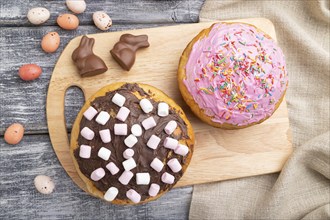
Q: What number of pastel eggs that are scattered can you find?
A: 8